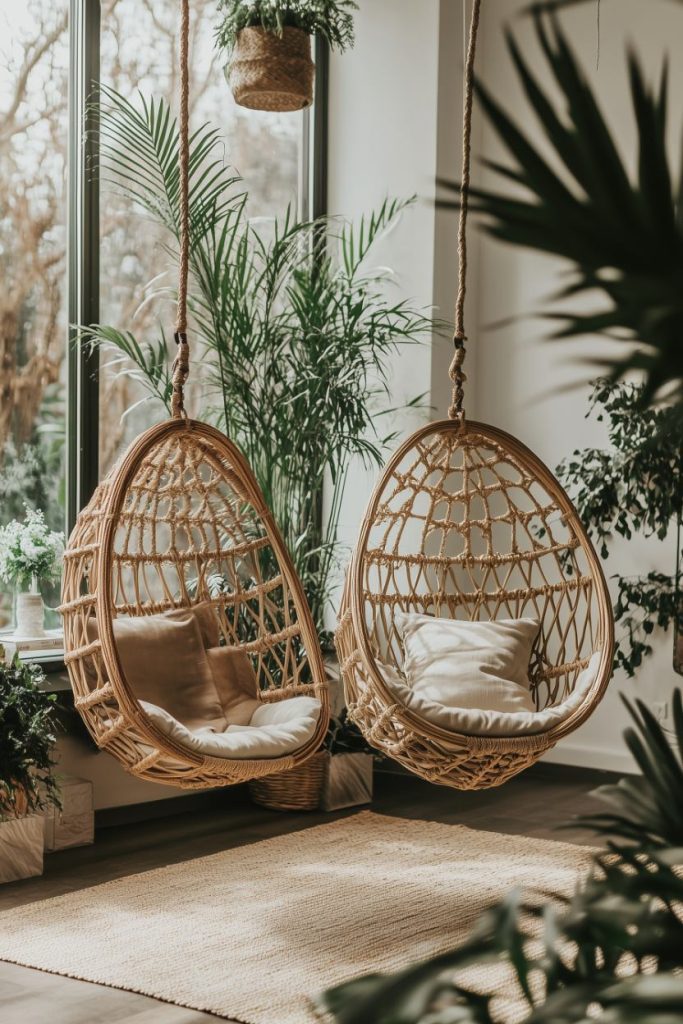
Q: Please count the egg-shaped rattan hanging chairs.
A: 2